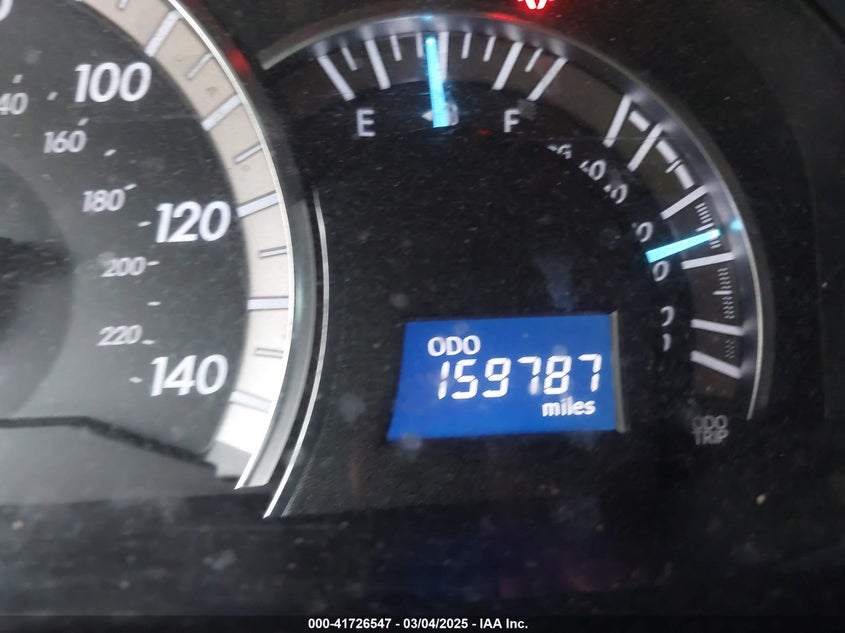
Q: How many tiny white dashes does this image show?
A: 10